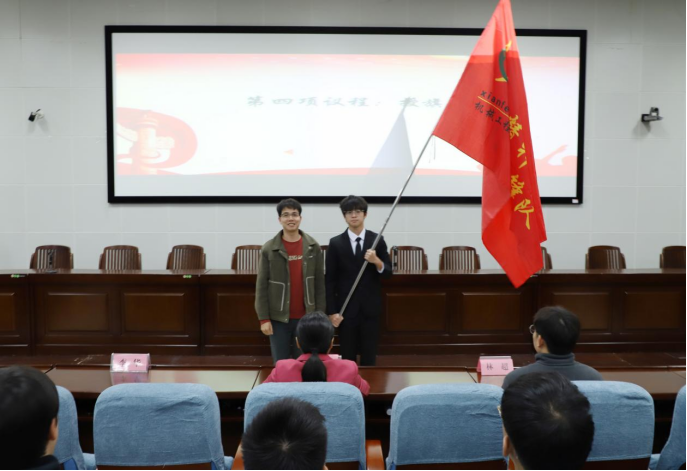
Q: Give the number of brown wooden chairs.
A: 10